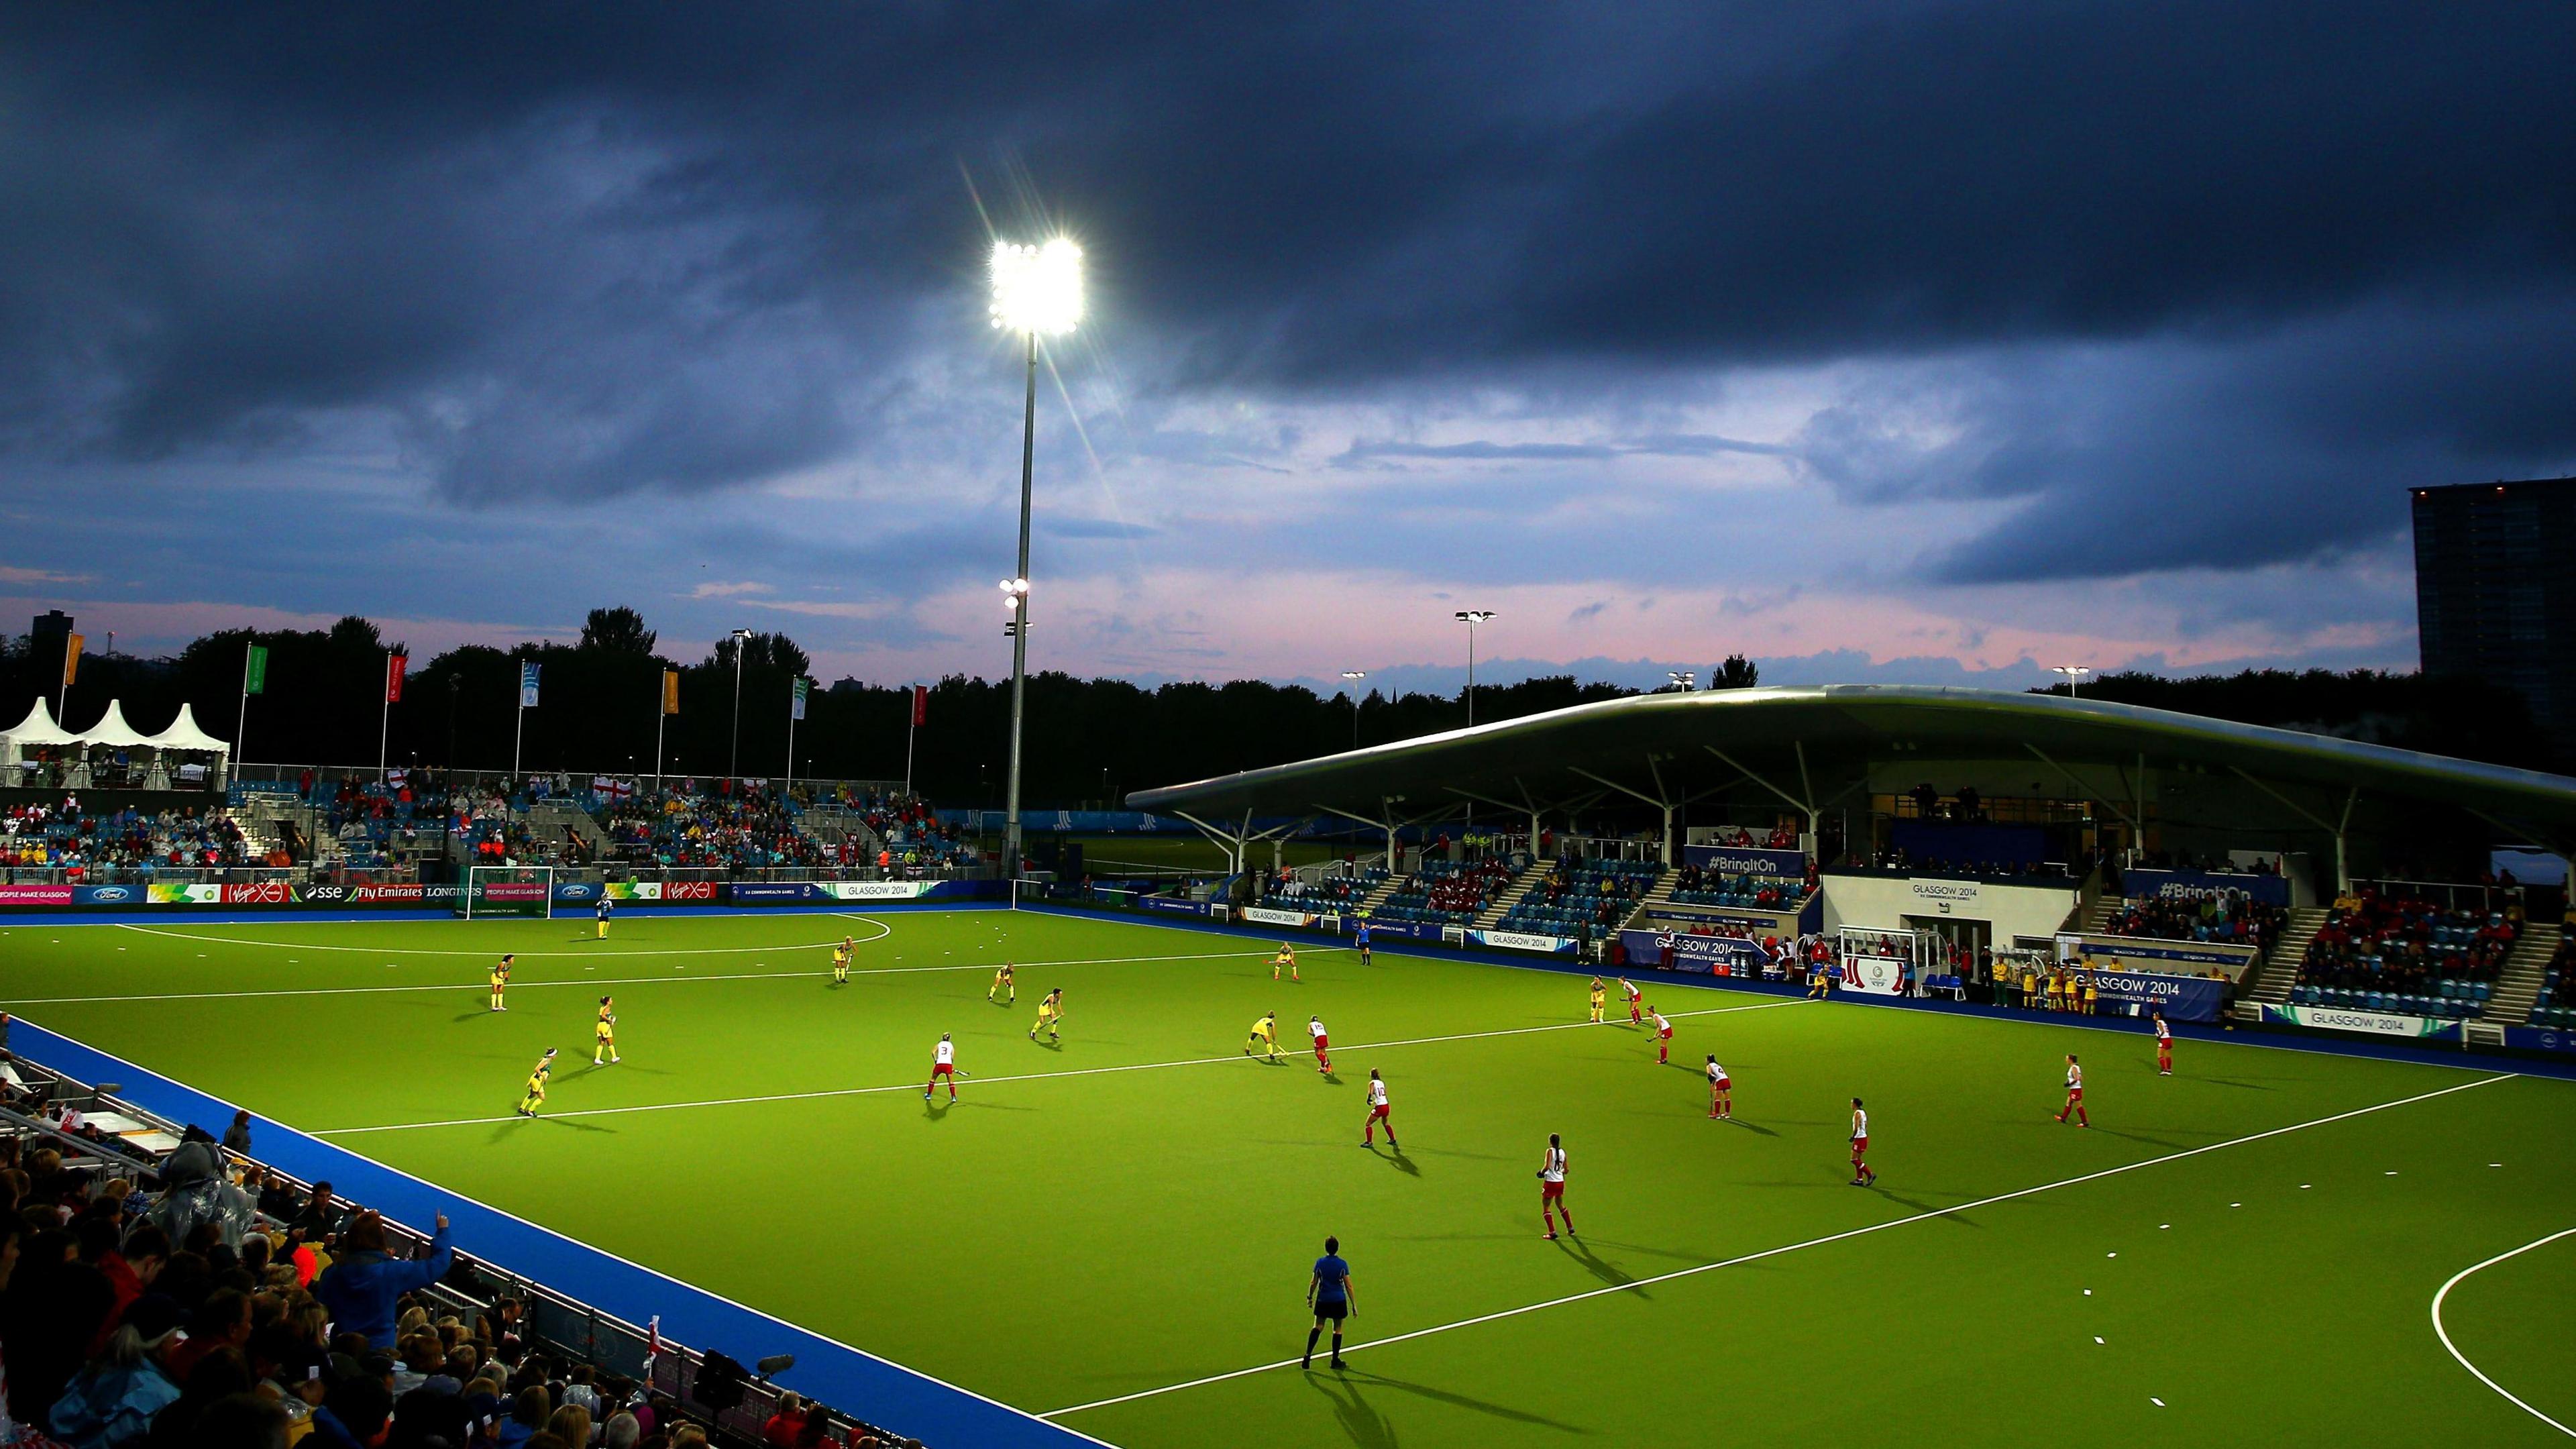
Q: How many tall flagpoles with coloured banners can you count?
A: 7